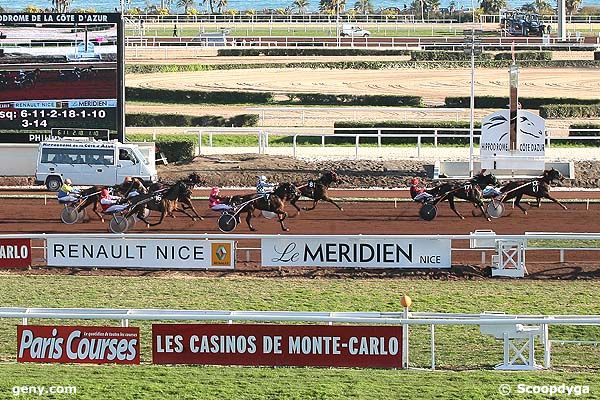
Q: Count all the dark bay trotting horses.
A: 7